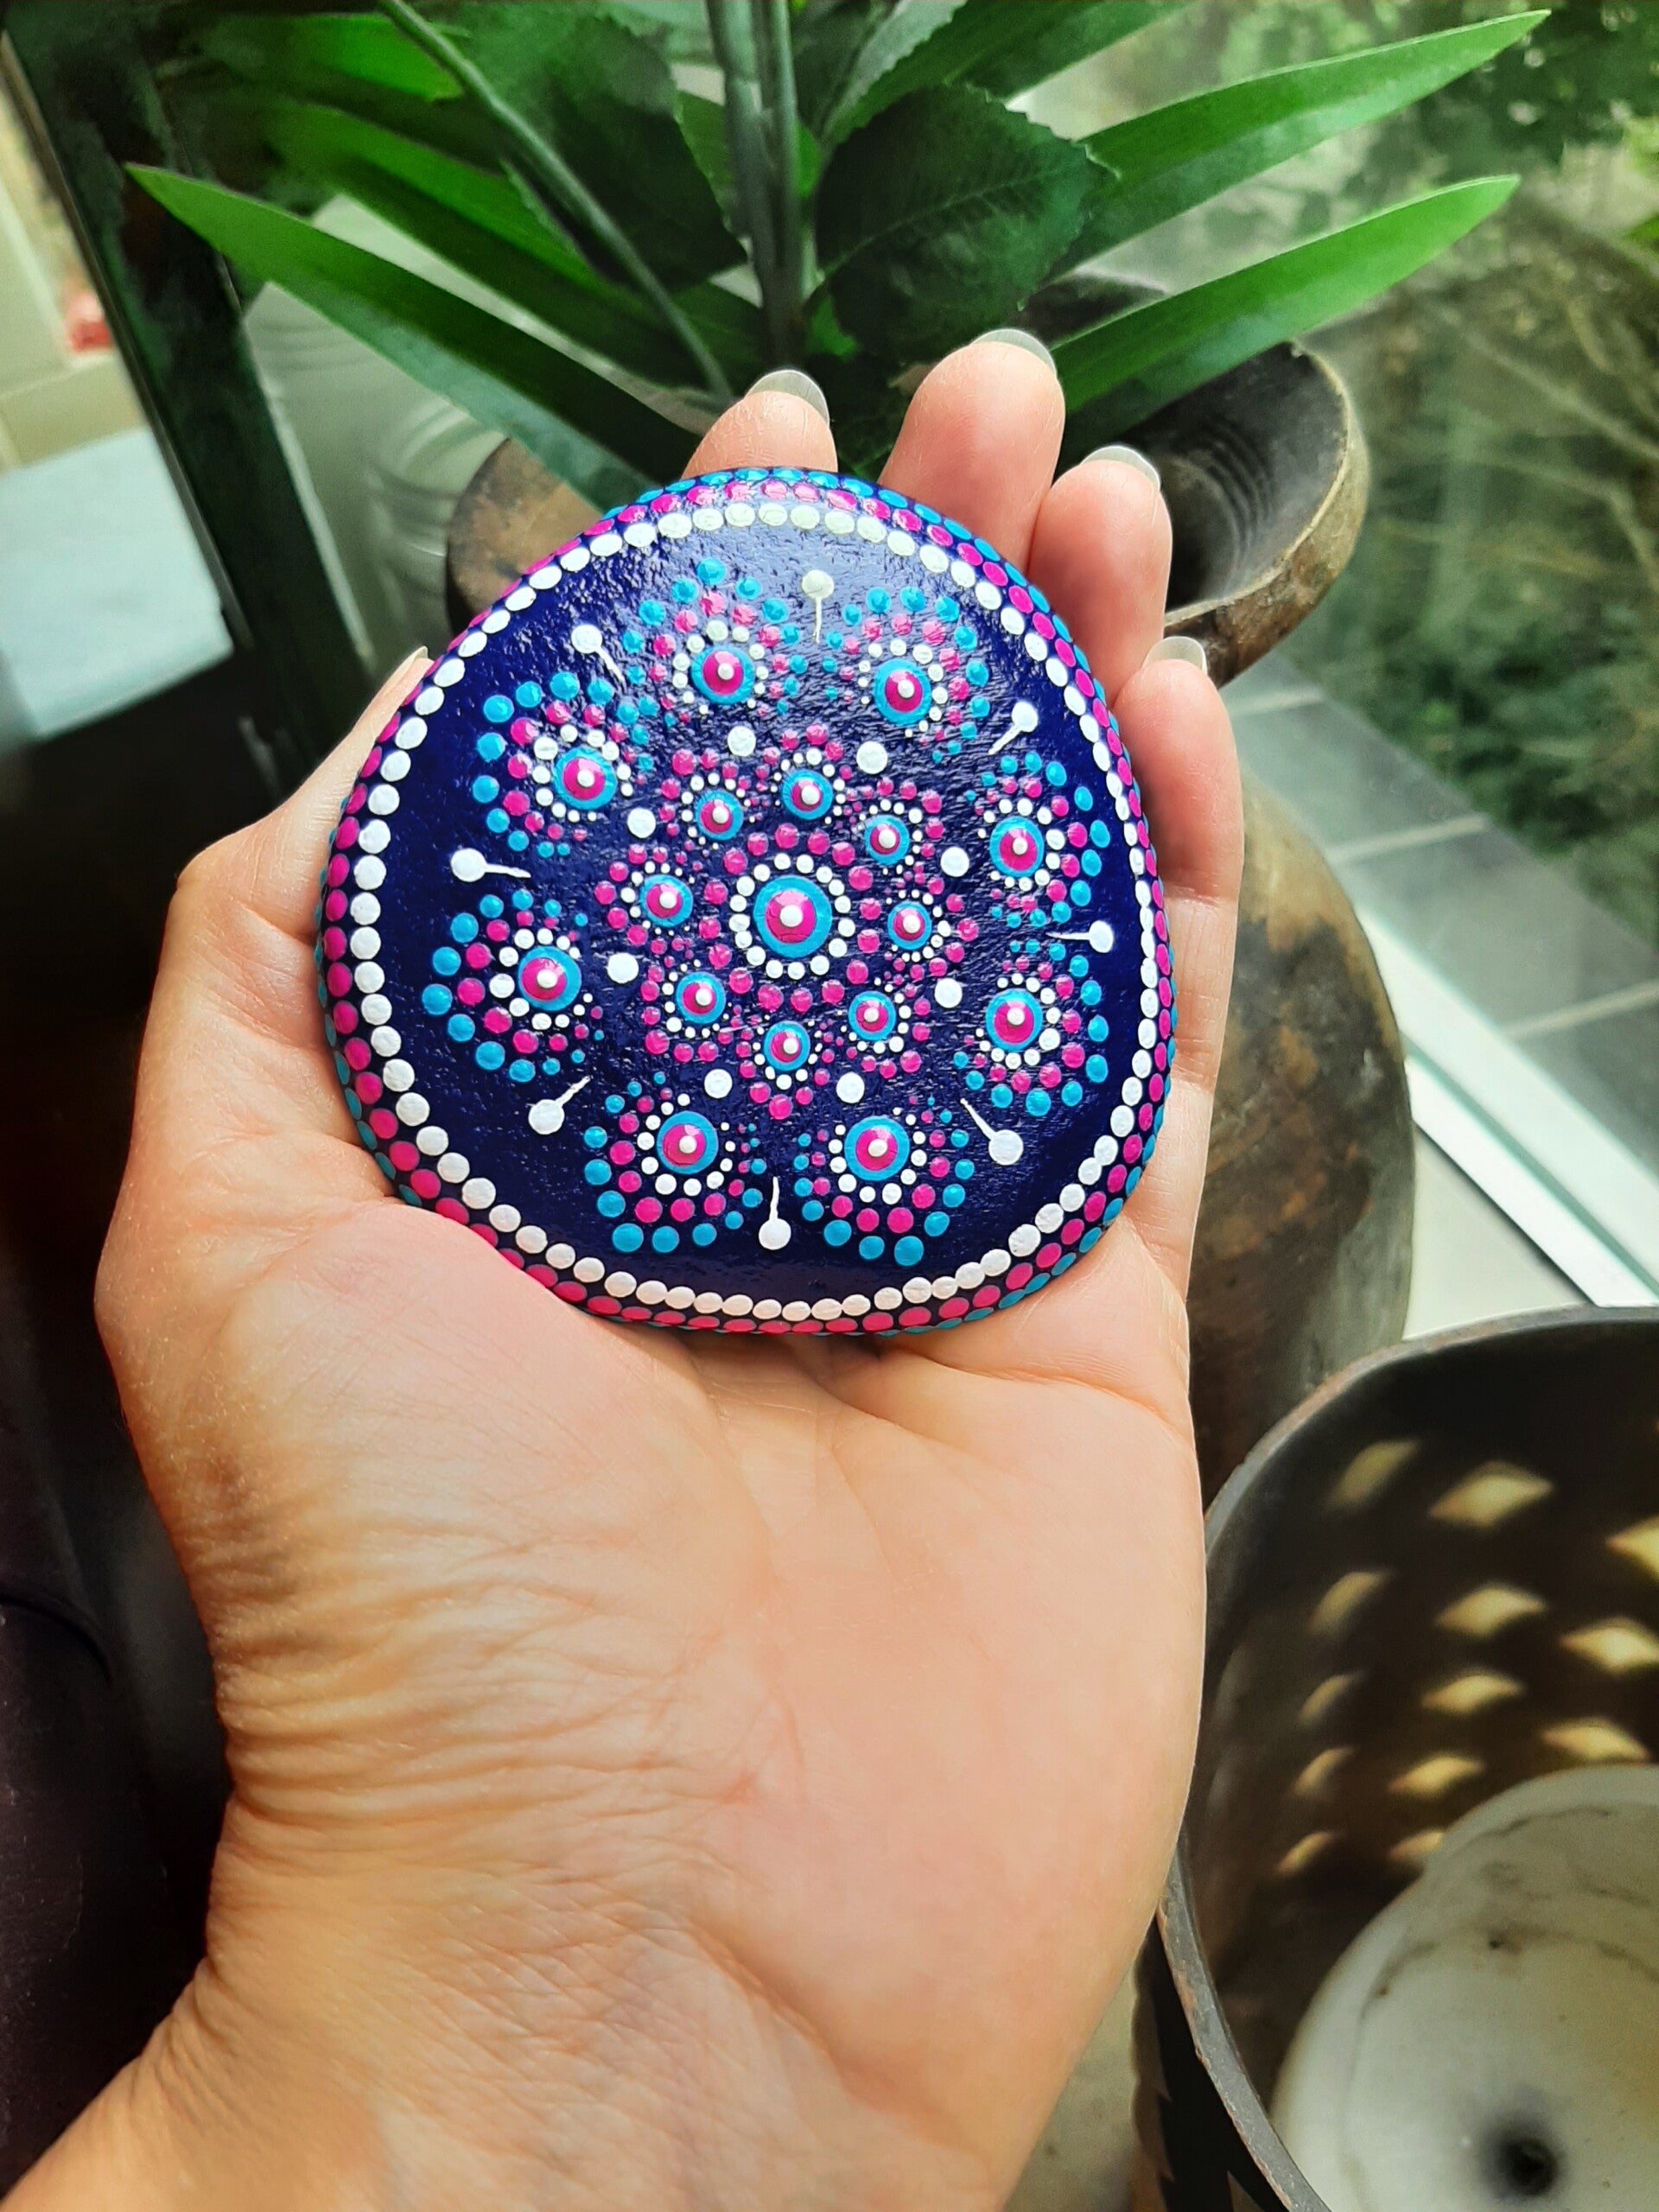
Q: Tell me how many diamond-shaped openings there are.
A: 13